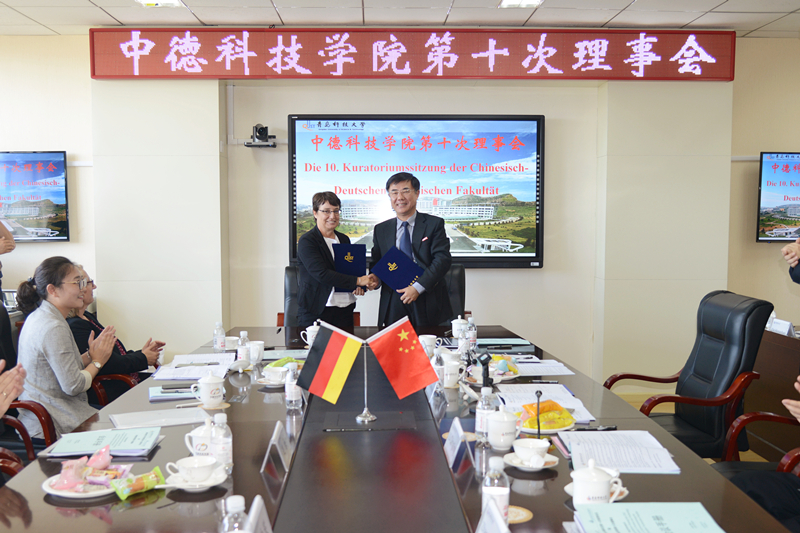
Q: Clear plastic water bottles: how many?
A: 10